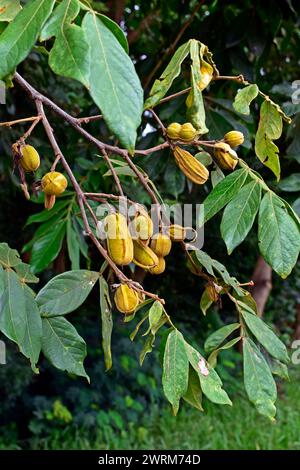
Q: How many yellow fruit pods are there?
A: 14